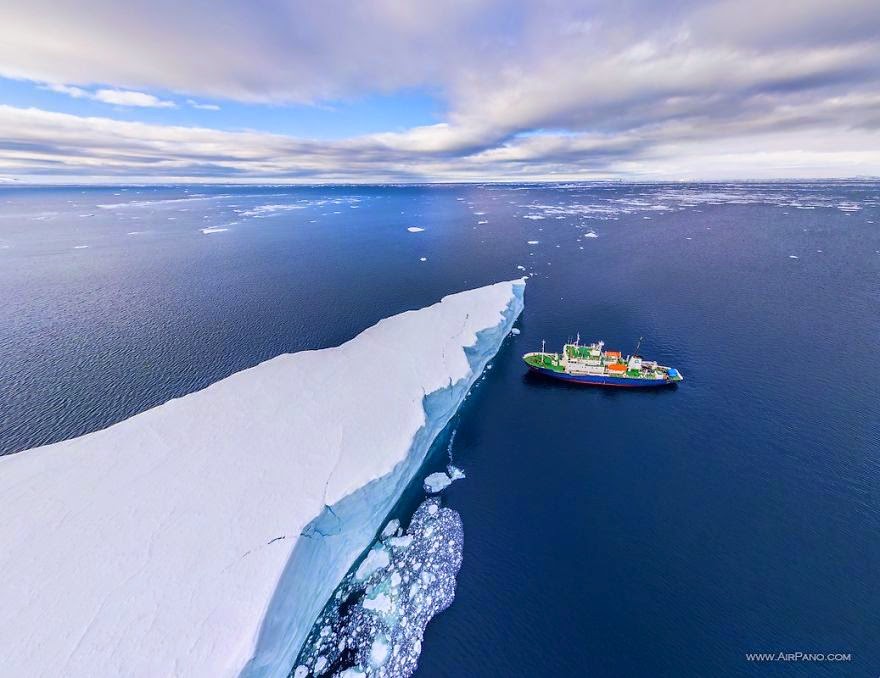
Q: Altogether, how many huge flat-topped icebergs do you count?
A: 1